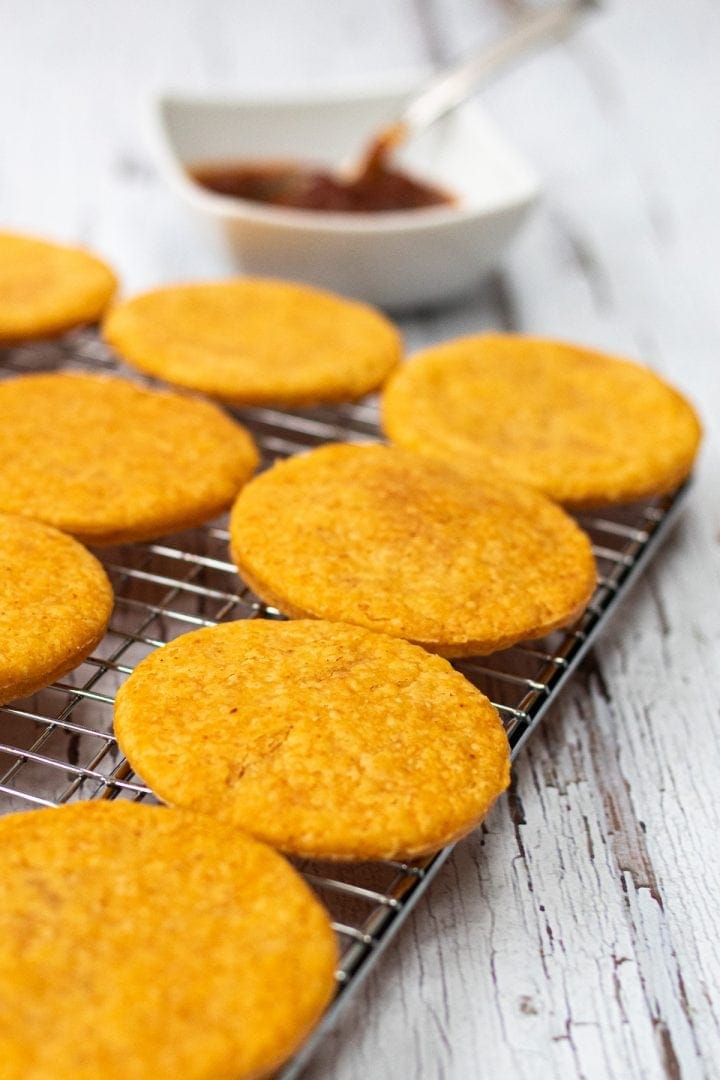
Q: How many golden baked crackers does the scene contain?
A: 8